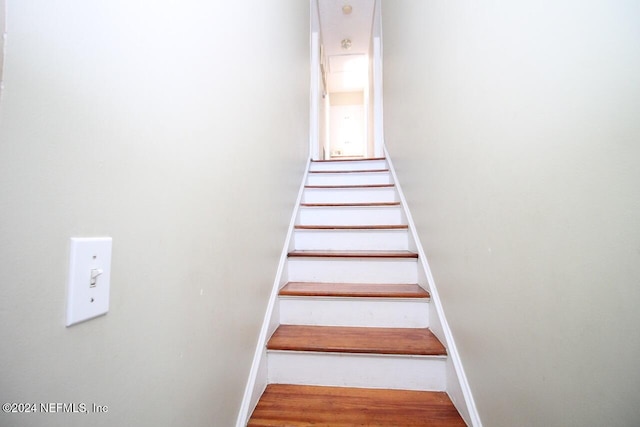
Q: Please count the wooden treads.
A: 9